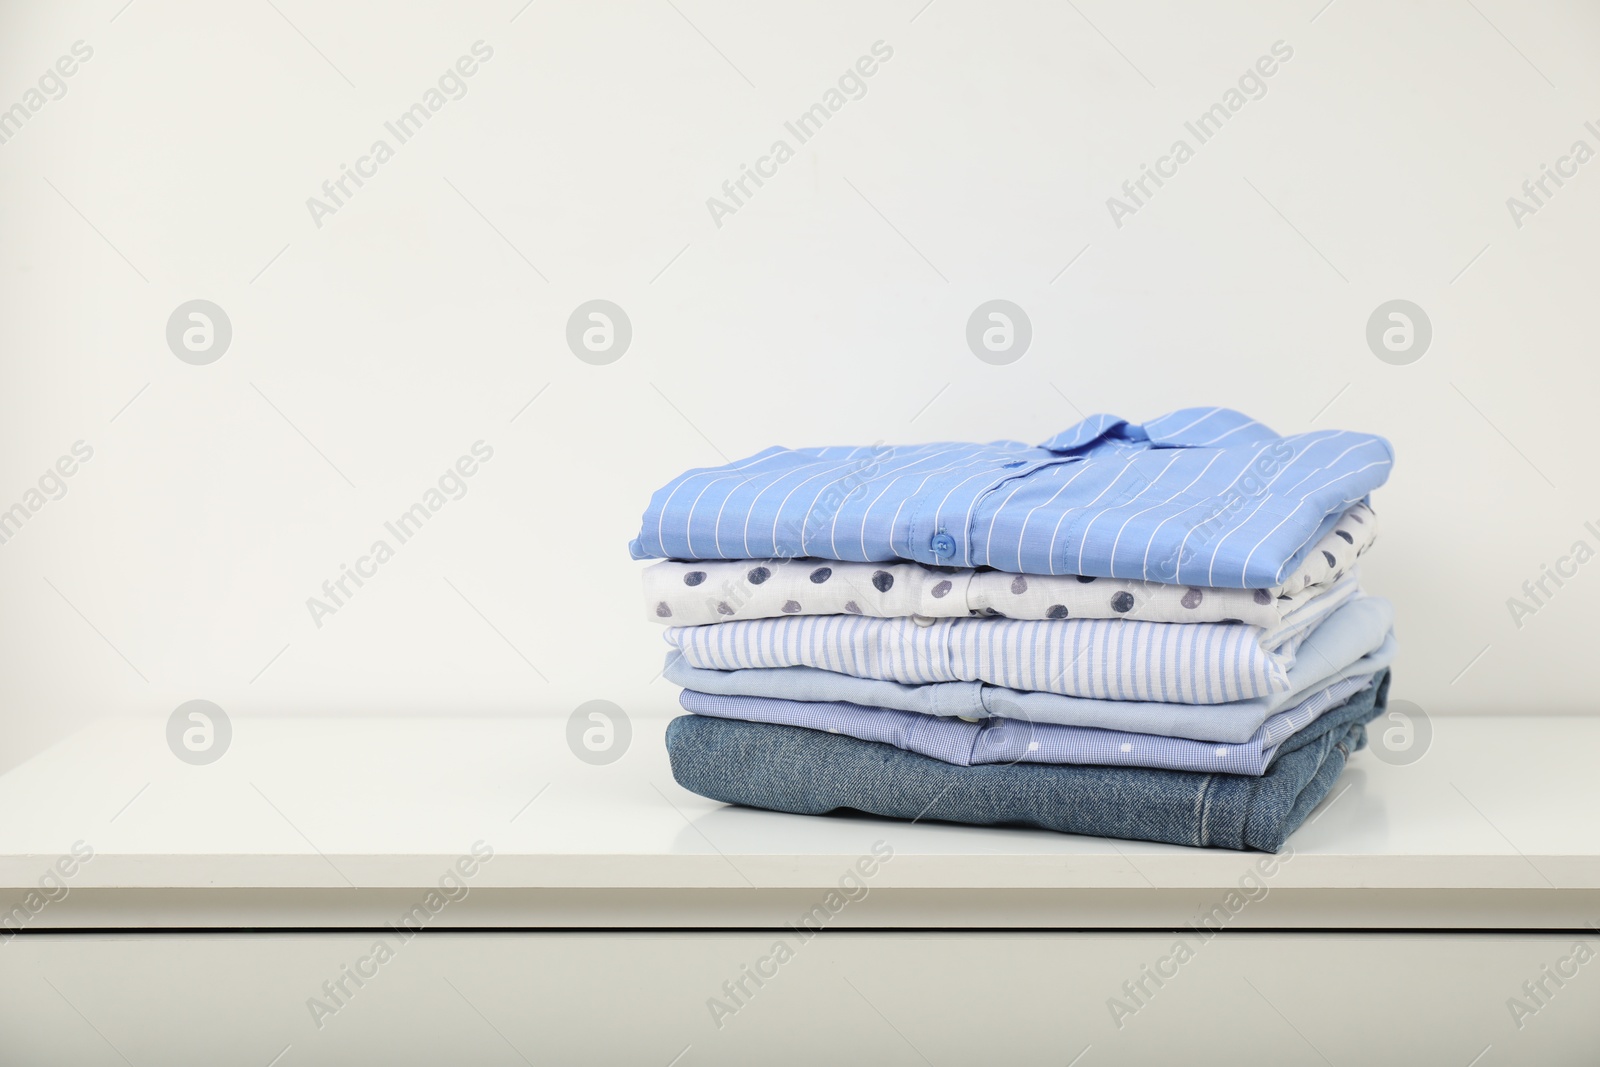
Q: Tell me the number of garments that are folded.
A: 6